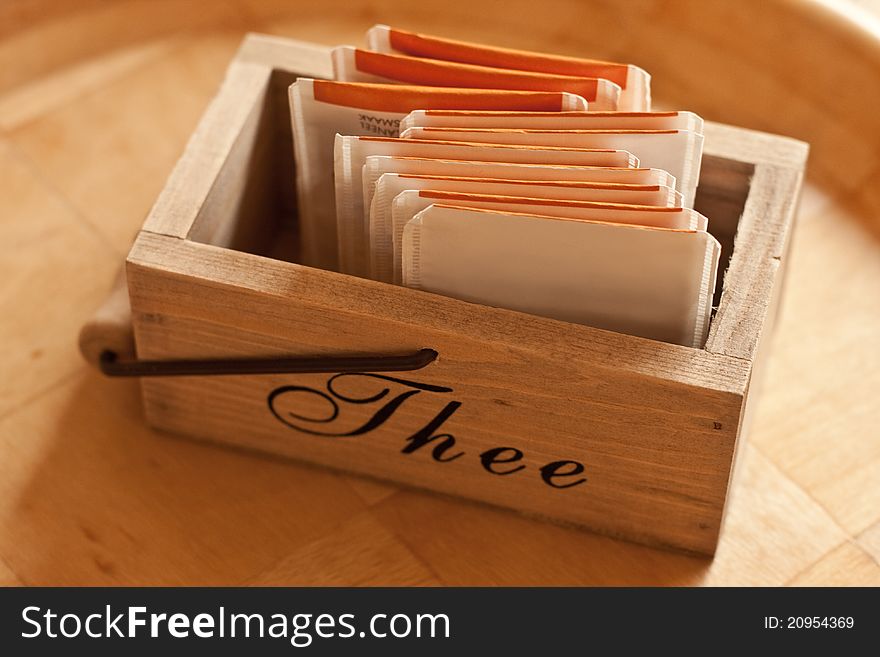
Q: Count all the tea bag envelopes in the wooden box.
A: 10